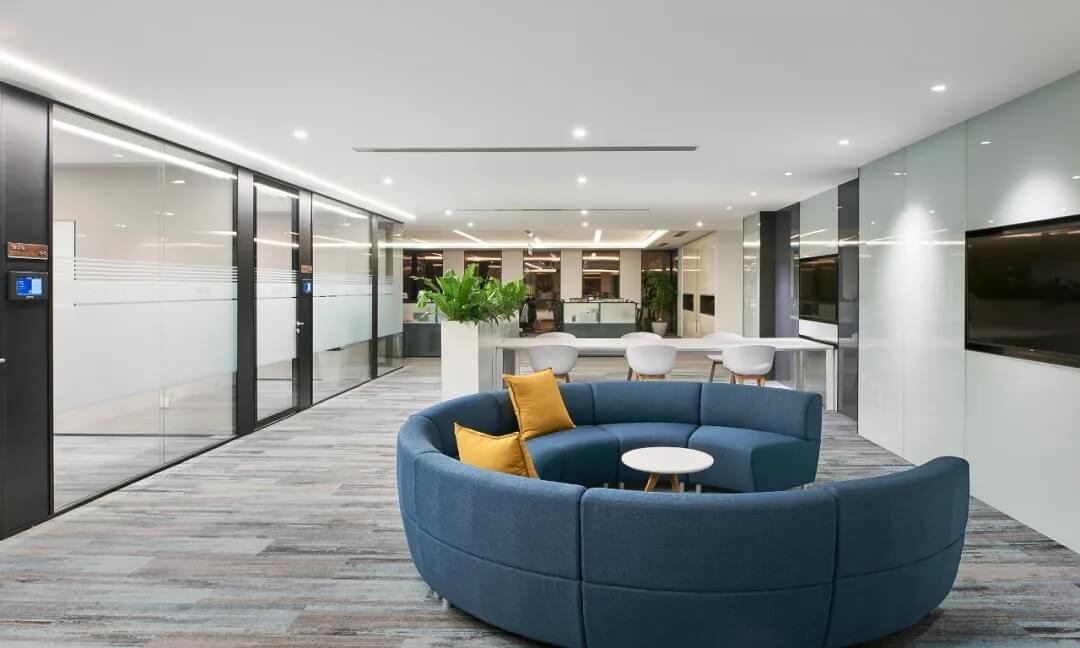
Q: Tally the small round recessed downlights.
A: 14